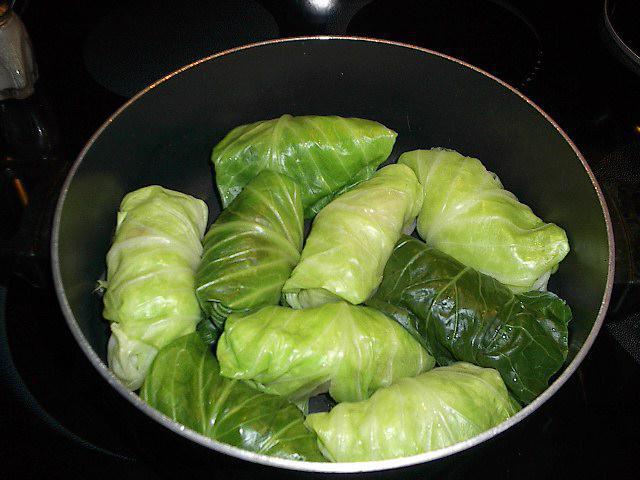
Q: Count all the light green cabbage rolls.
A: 5